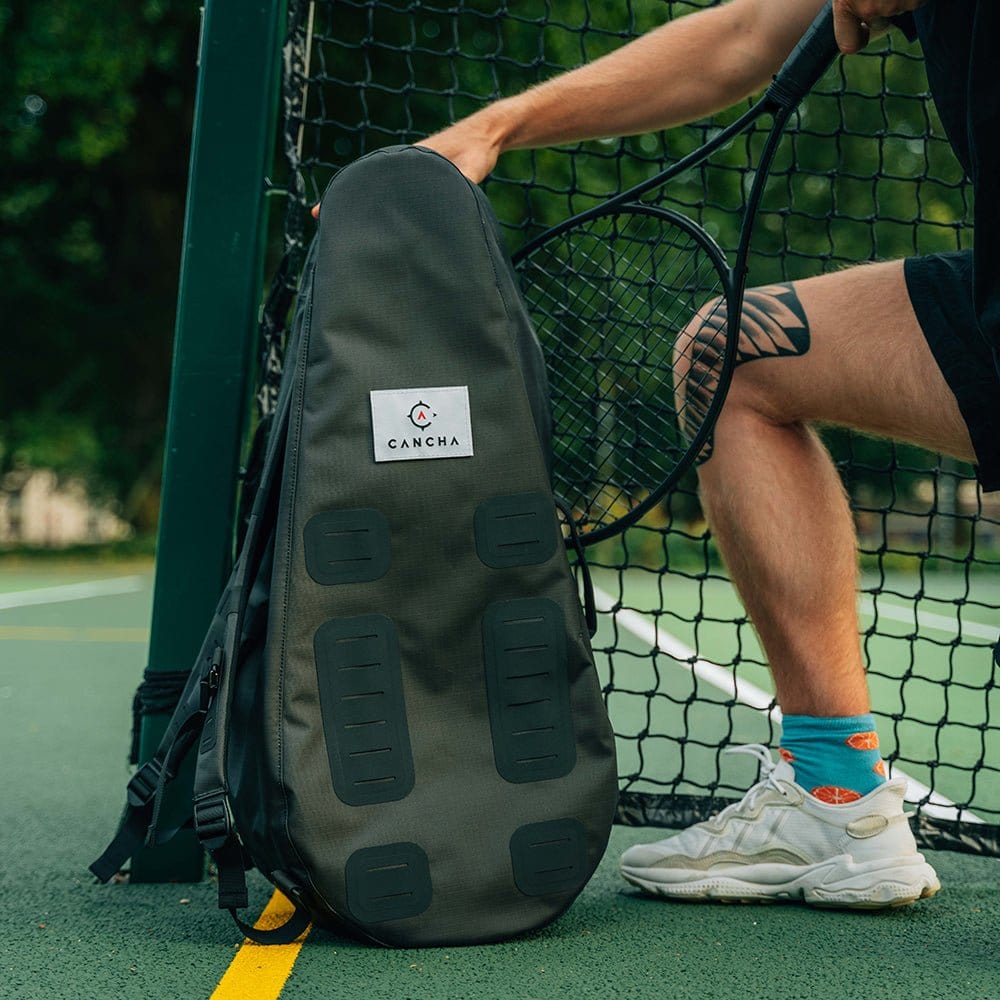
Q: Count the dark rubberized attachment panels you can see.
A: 6